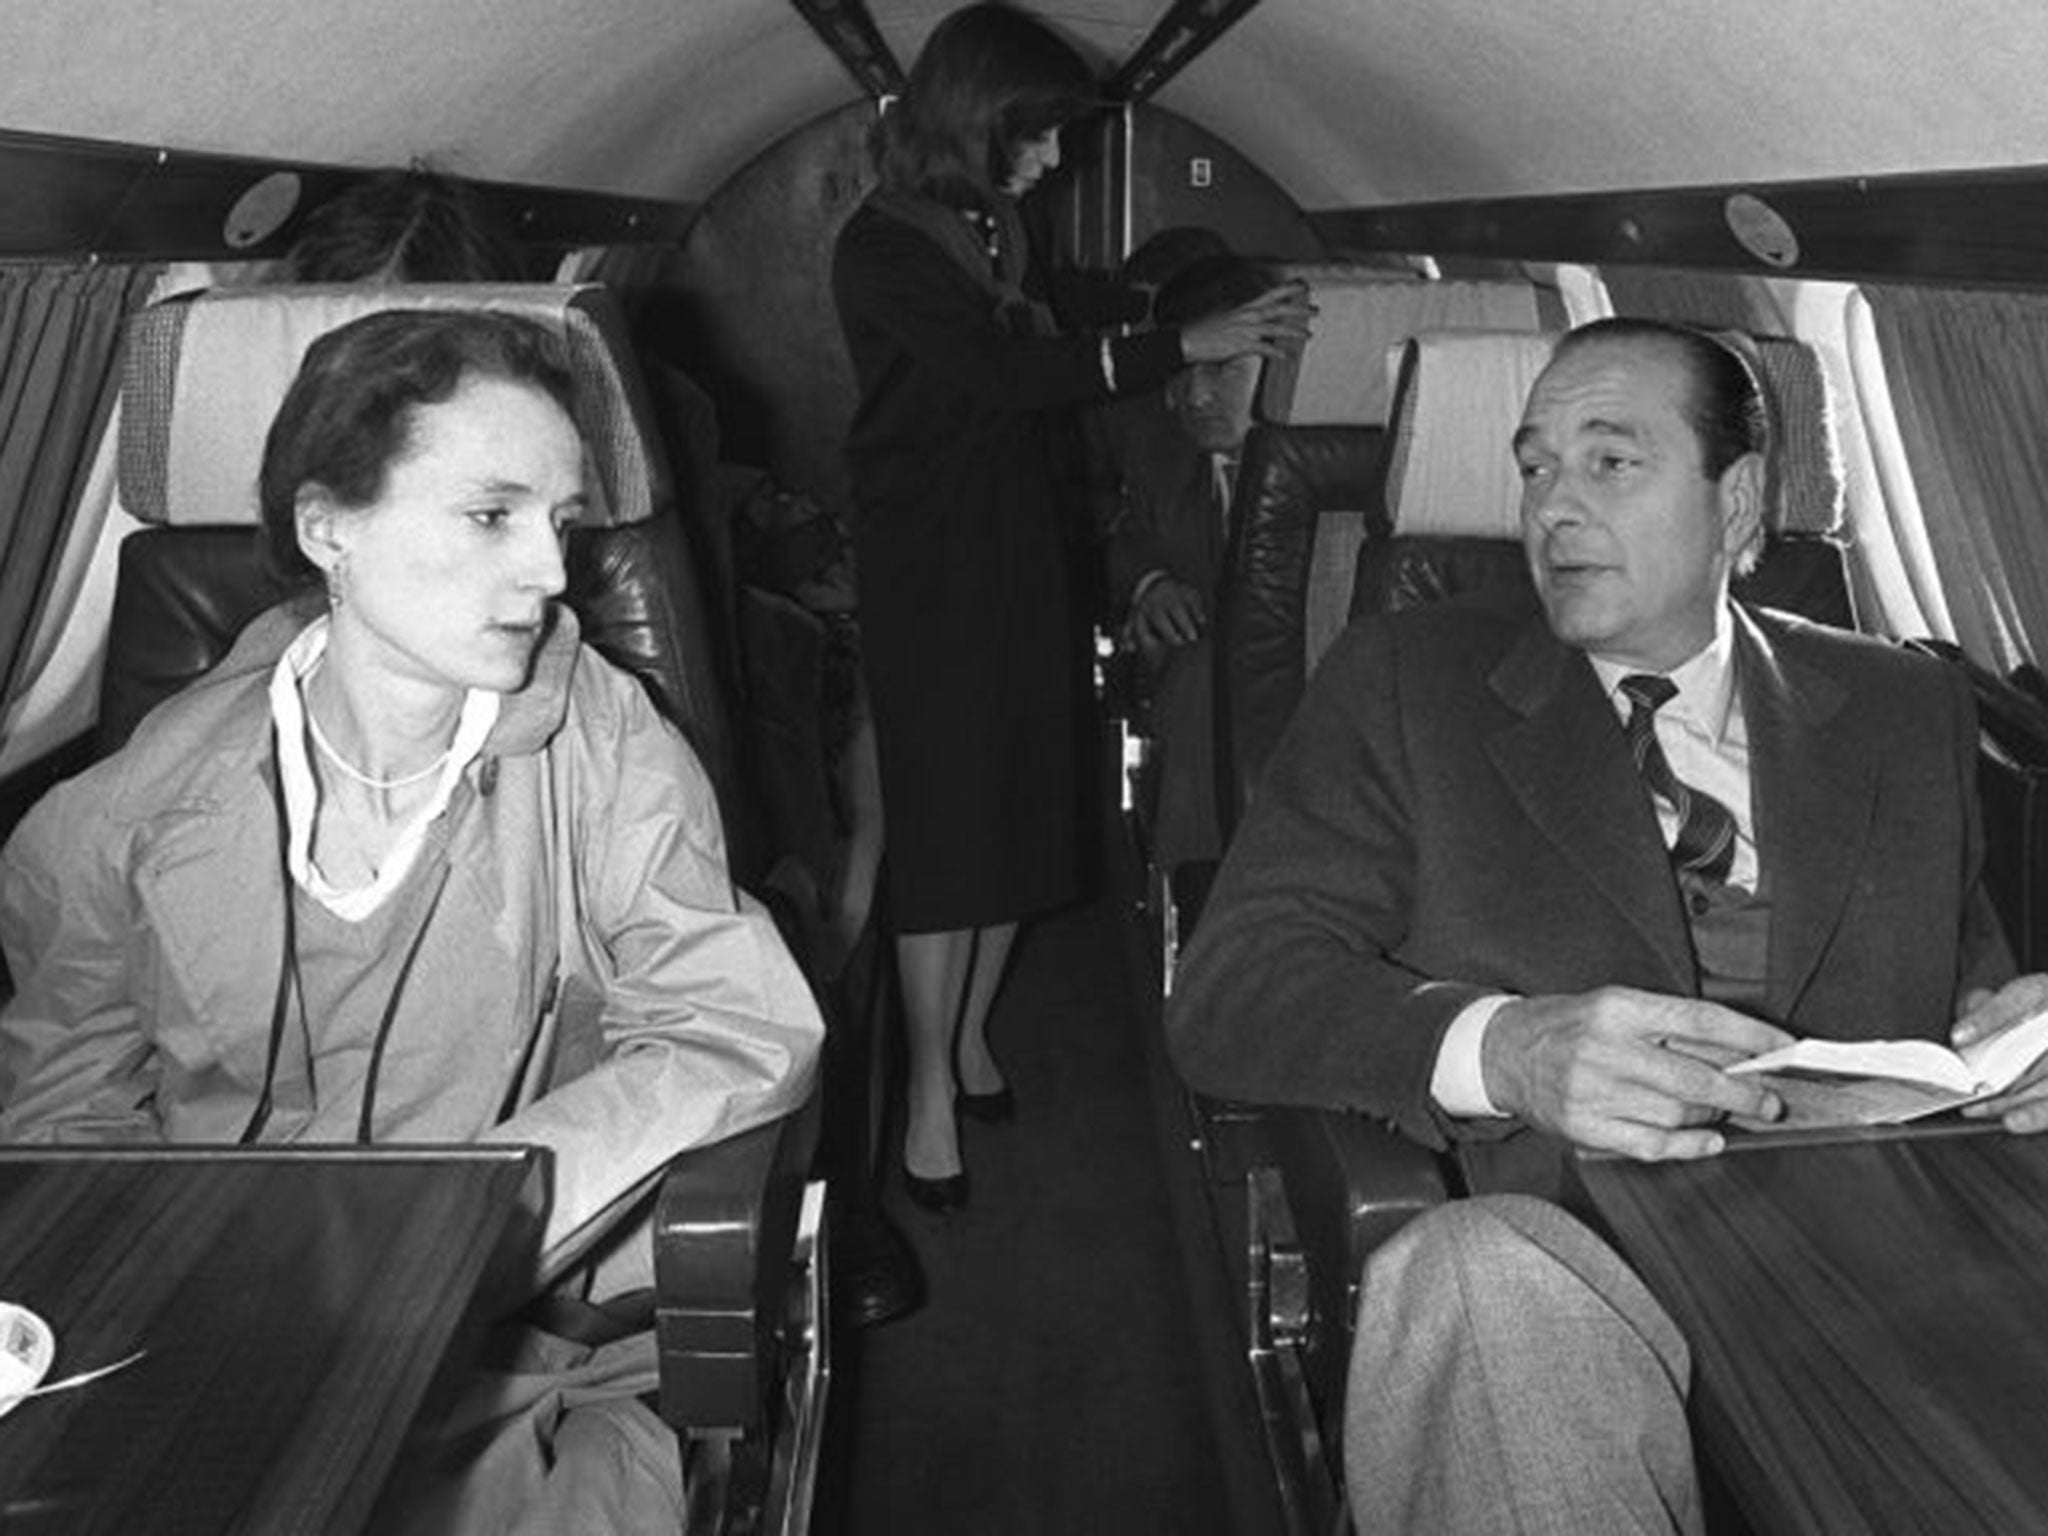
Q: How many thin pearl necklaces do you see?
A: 1